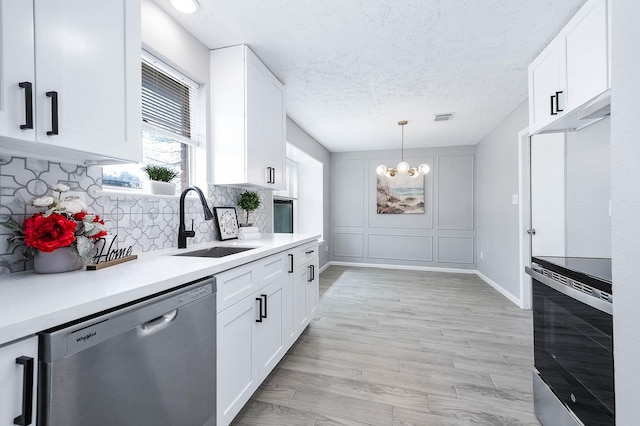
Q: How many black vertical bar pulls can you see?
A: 12